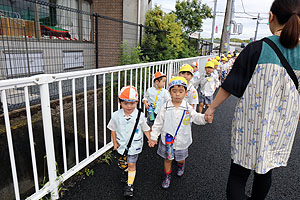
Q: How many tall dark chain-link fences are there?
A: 1